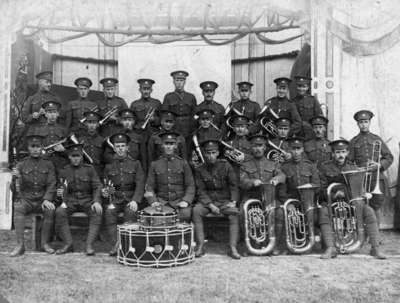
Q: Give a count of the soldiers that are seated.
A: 8